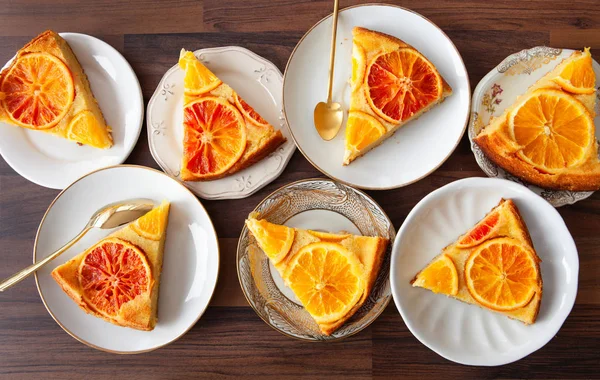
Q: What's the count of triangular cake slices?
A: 7